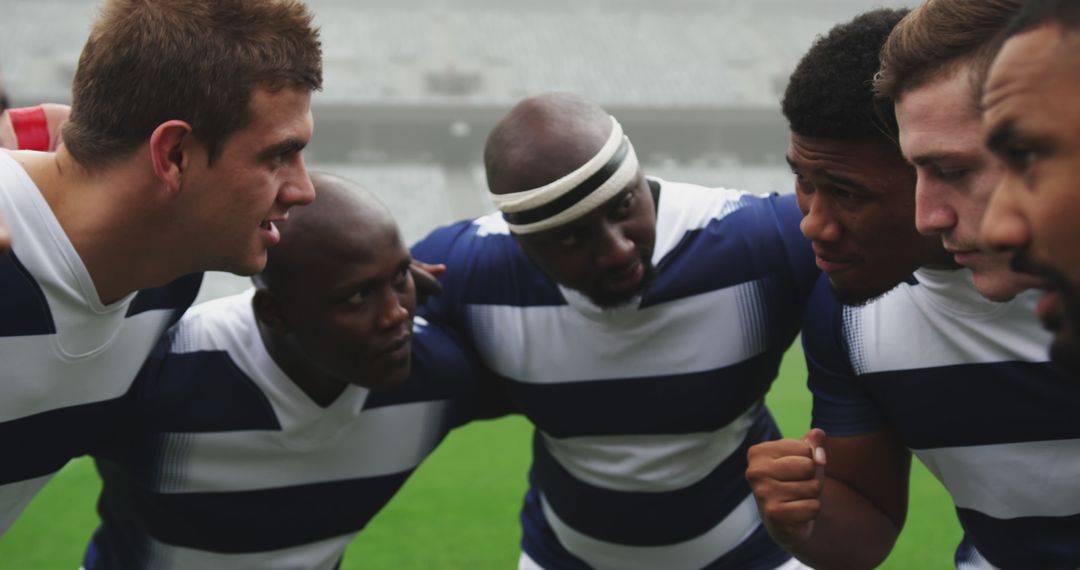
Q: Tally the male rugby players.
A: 6